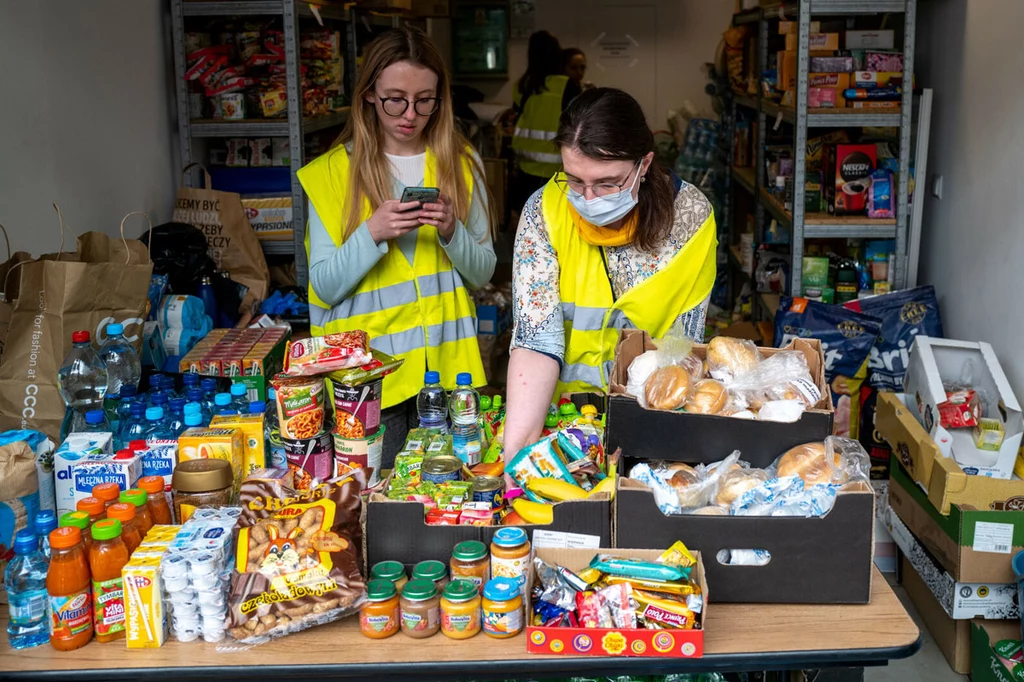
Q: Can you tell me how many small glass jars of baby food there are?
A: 8